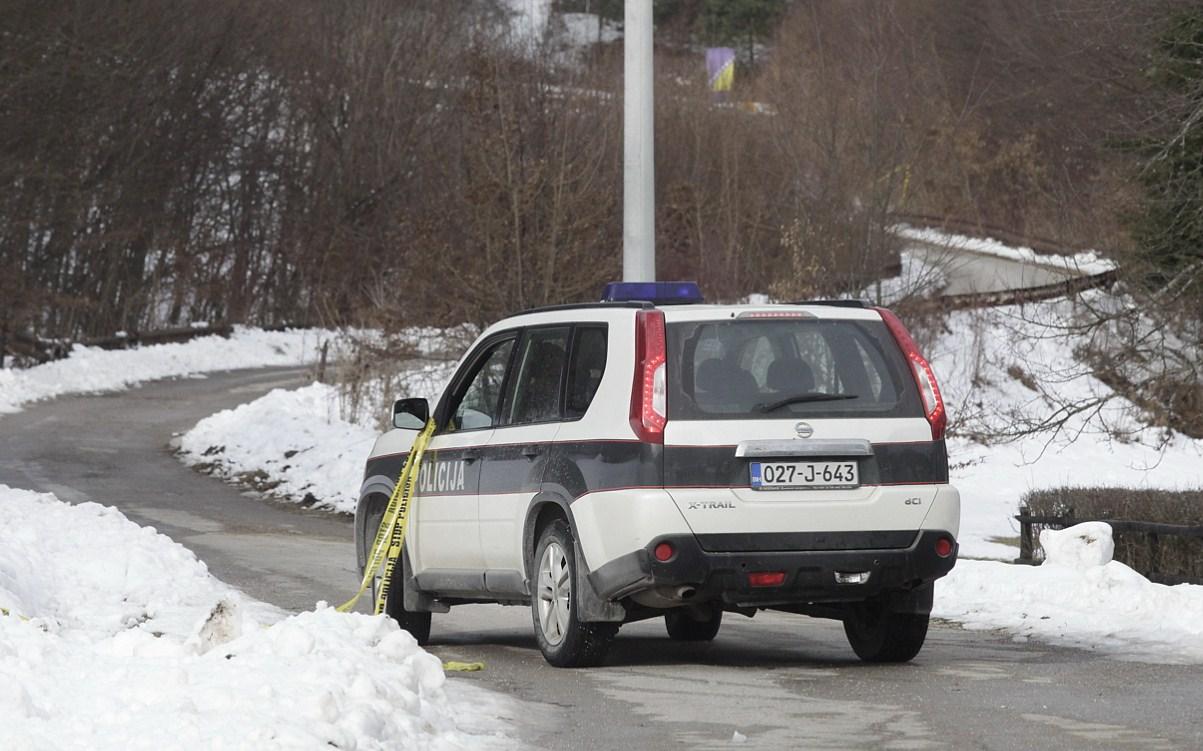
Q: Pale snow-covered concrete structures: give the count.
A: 1